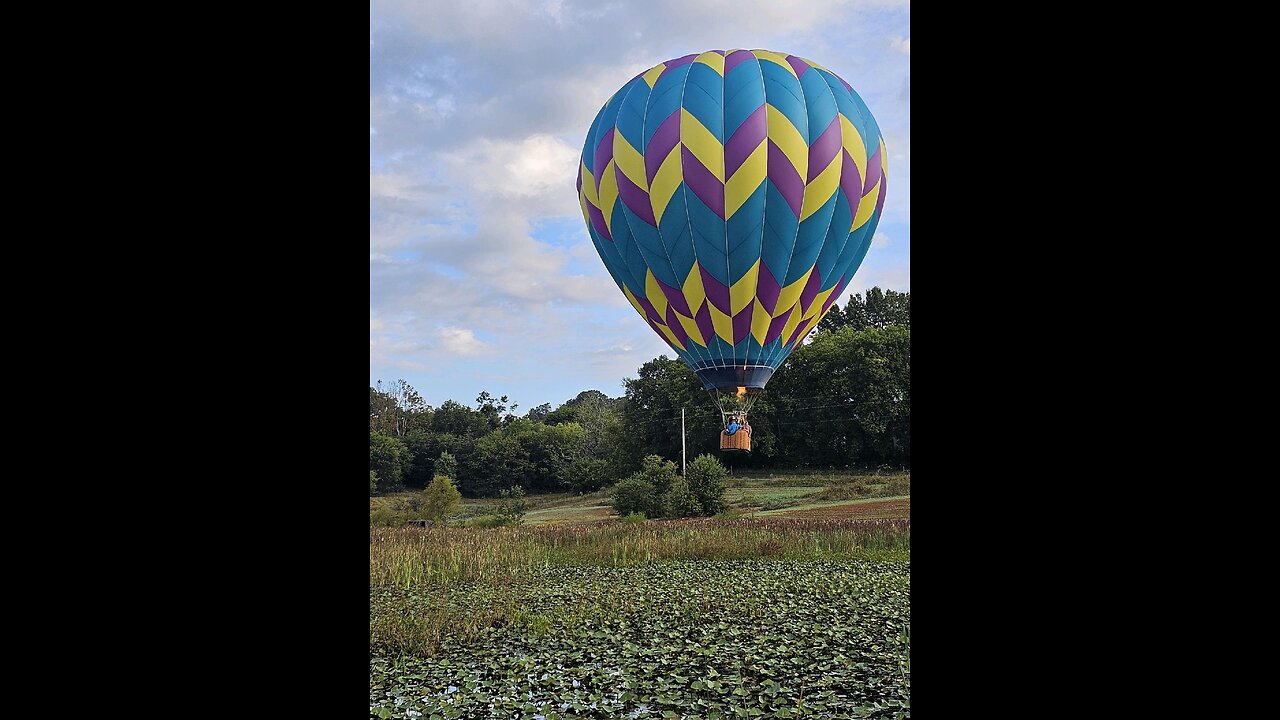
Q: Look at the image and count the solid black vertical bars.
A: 2